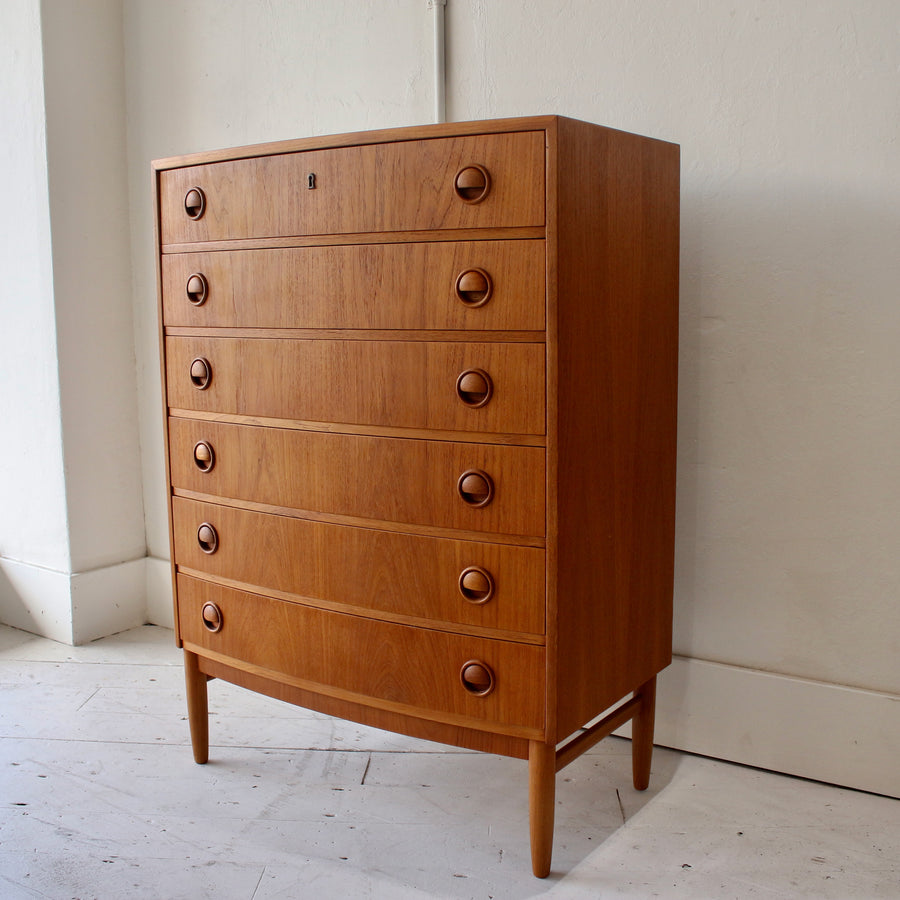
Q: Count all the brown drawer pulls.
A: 12